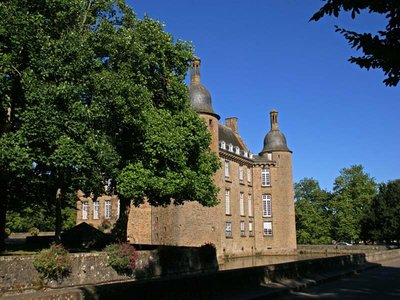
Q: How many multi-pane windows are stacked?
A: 3